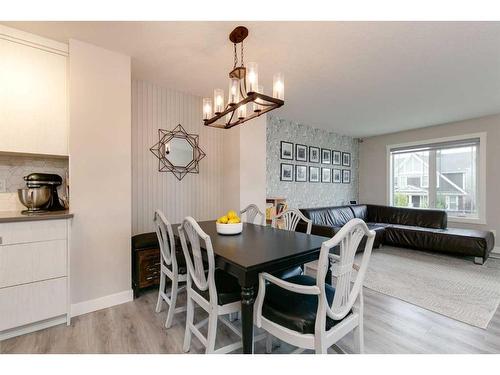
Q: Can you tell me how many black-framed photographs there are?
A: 12